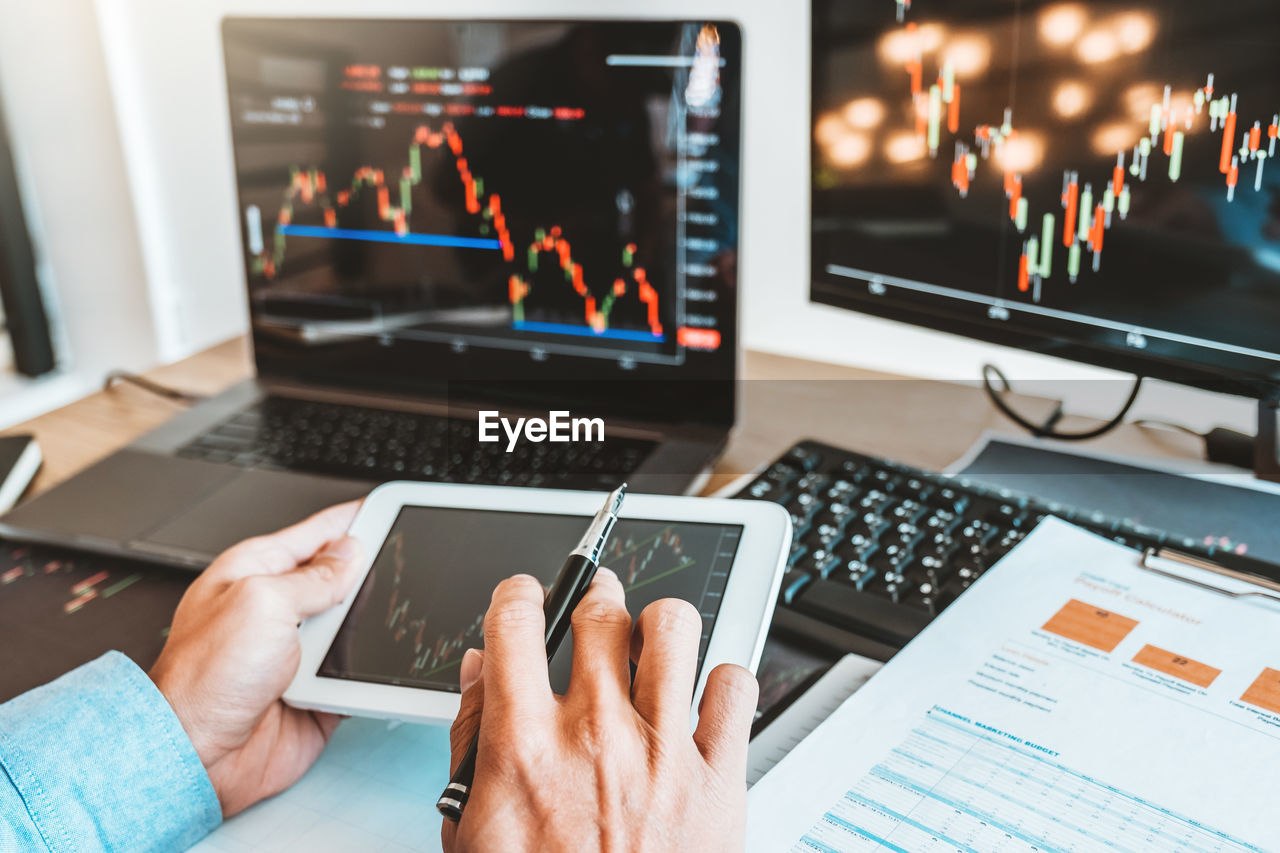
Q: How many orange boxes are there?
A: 3